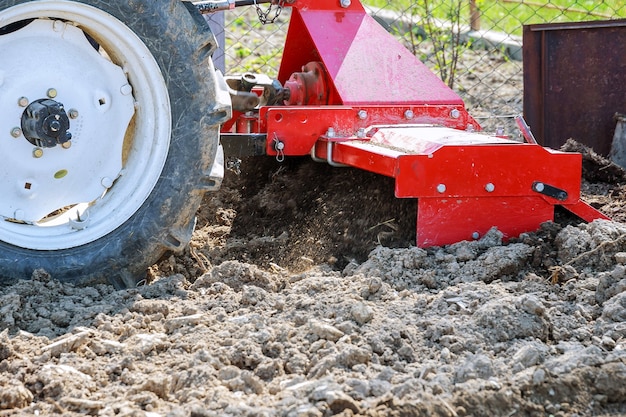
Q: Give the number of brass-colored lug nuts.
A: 6